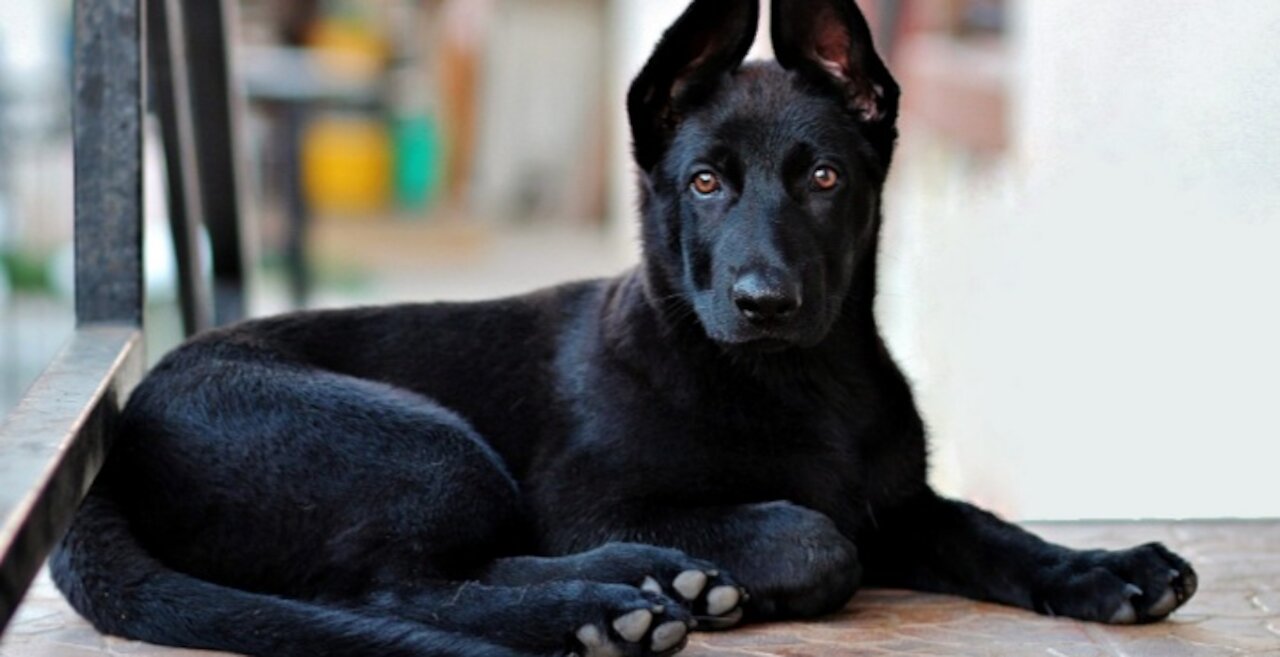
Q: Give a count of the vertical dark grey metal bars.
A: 3